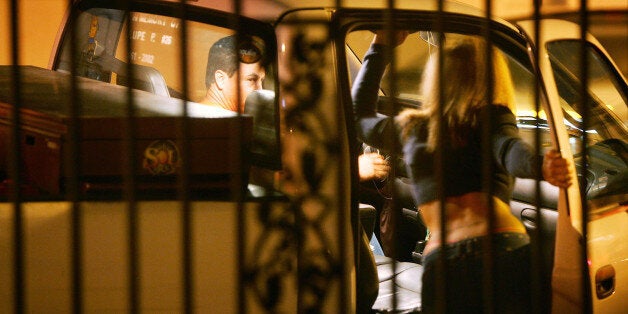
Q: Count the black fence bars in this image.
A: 11